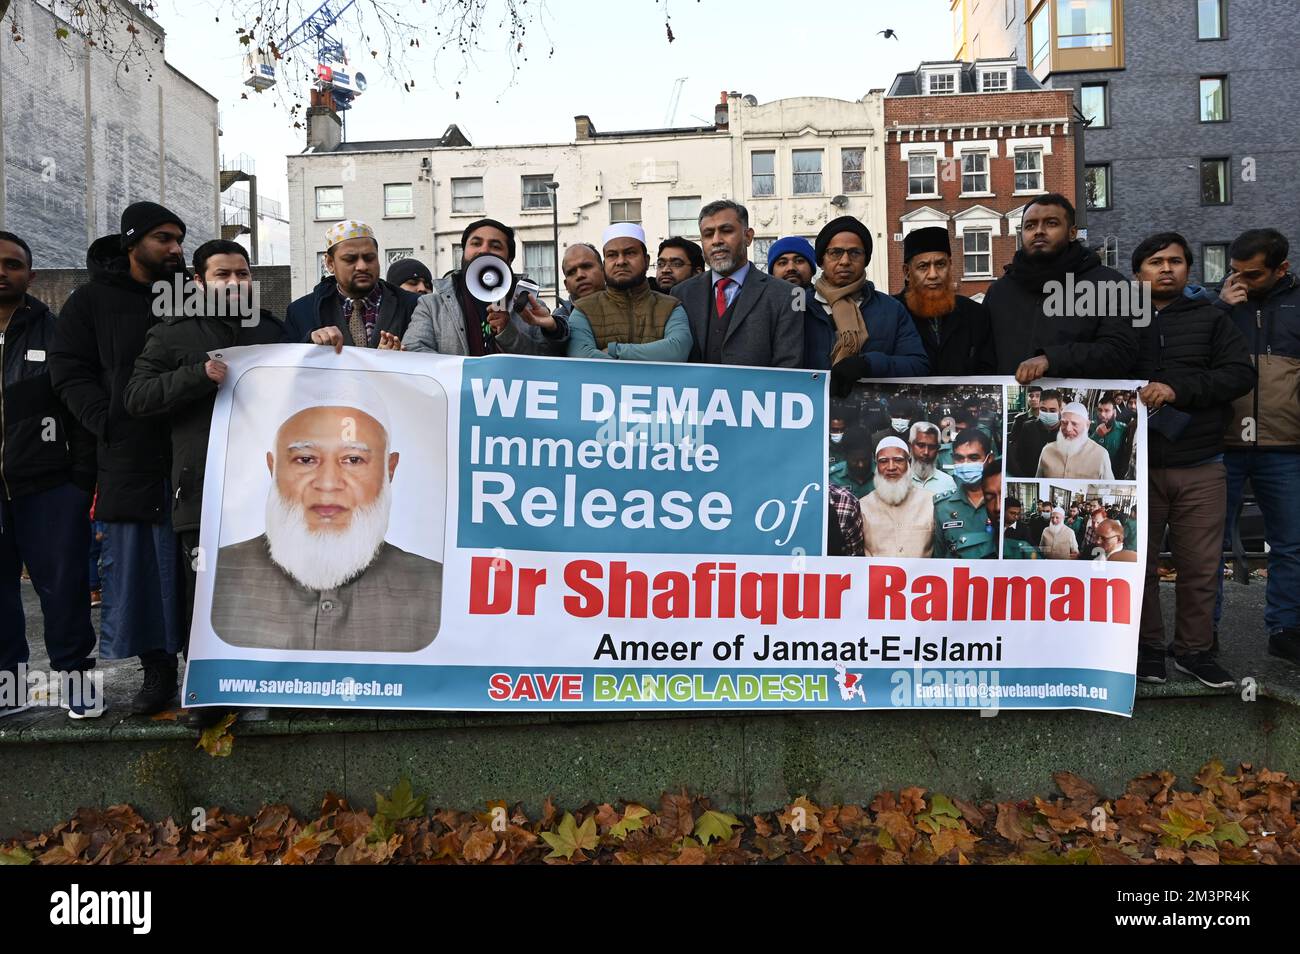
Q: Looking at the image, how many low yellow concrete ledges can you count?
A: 0